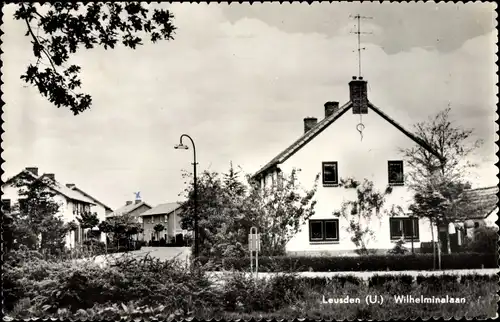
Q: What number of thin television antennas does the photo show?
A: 1